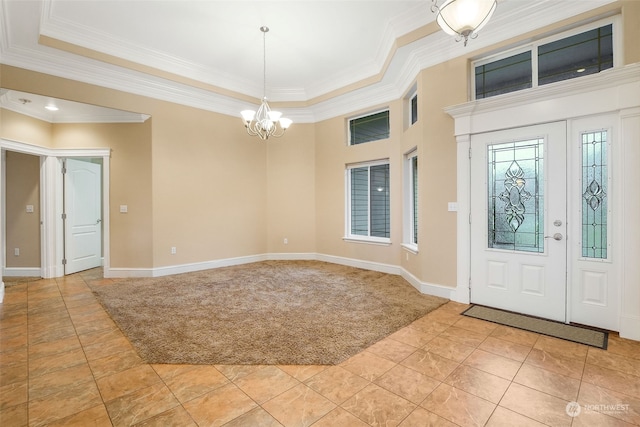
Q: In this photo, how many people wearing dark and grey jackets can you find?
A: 0